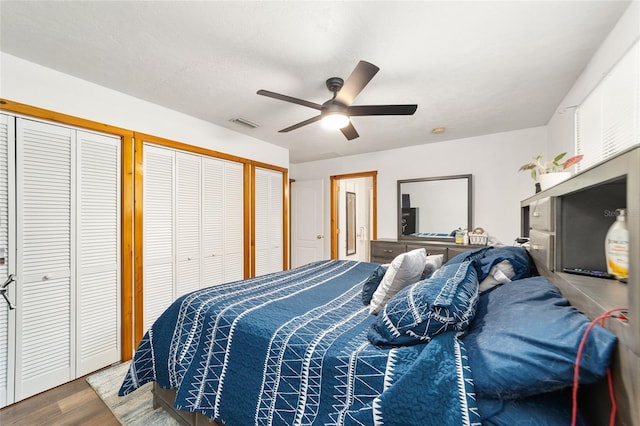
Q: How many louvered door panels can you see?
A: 9